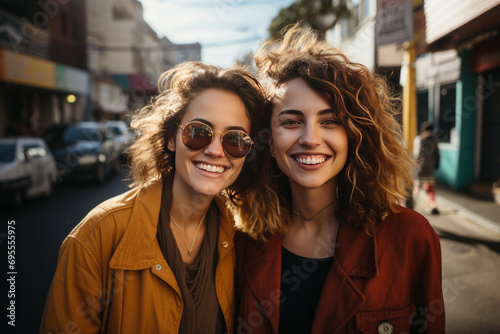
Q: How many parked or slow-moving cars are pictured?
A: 3